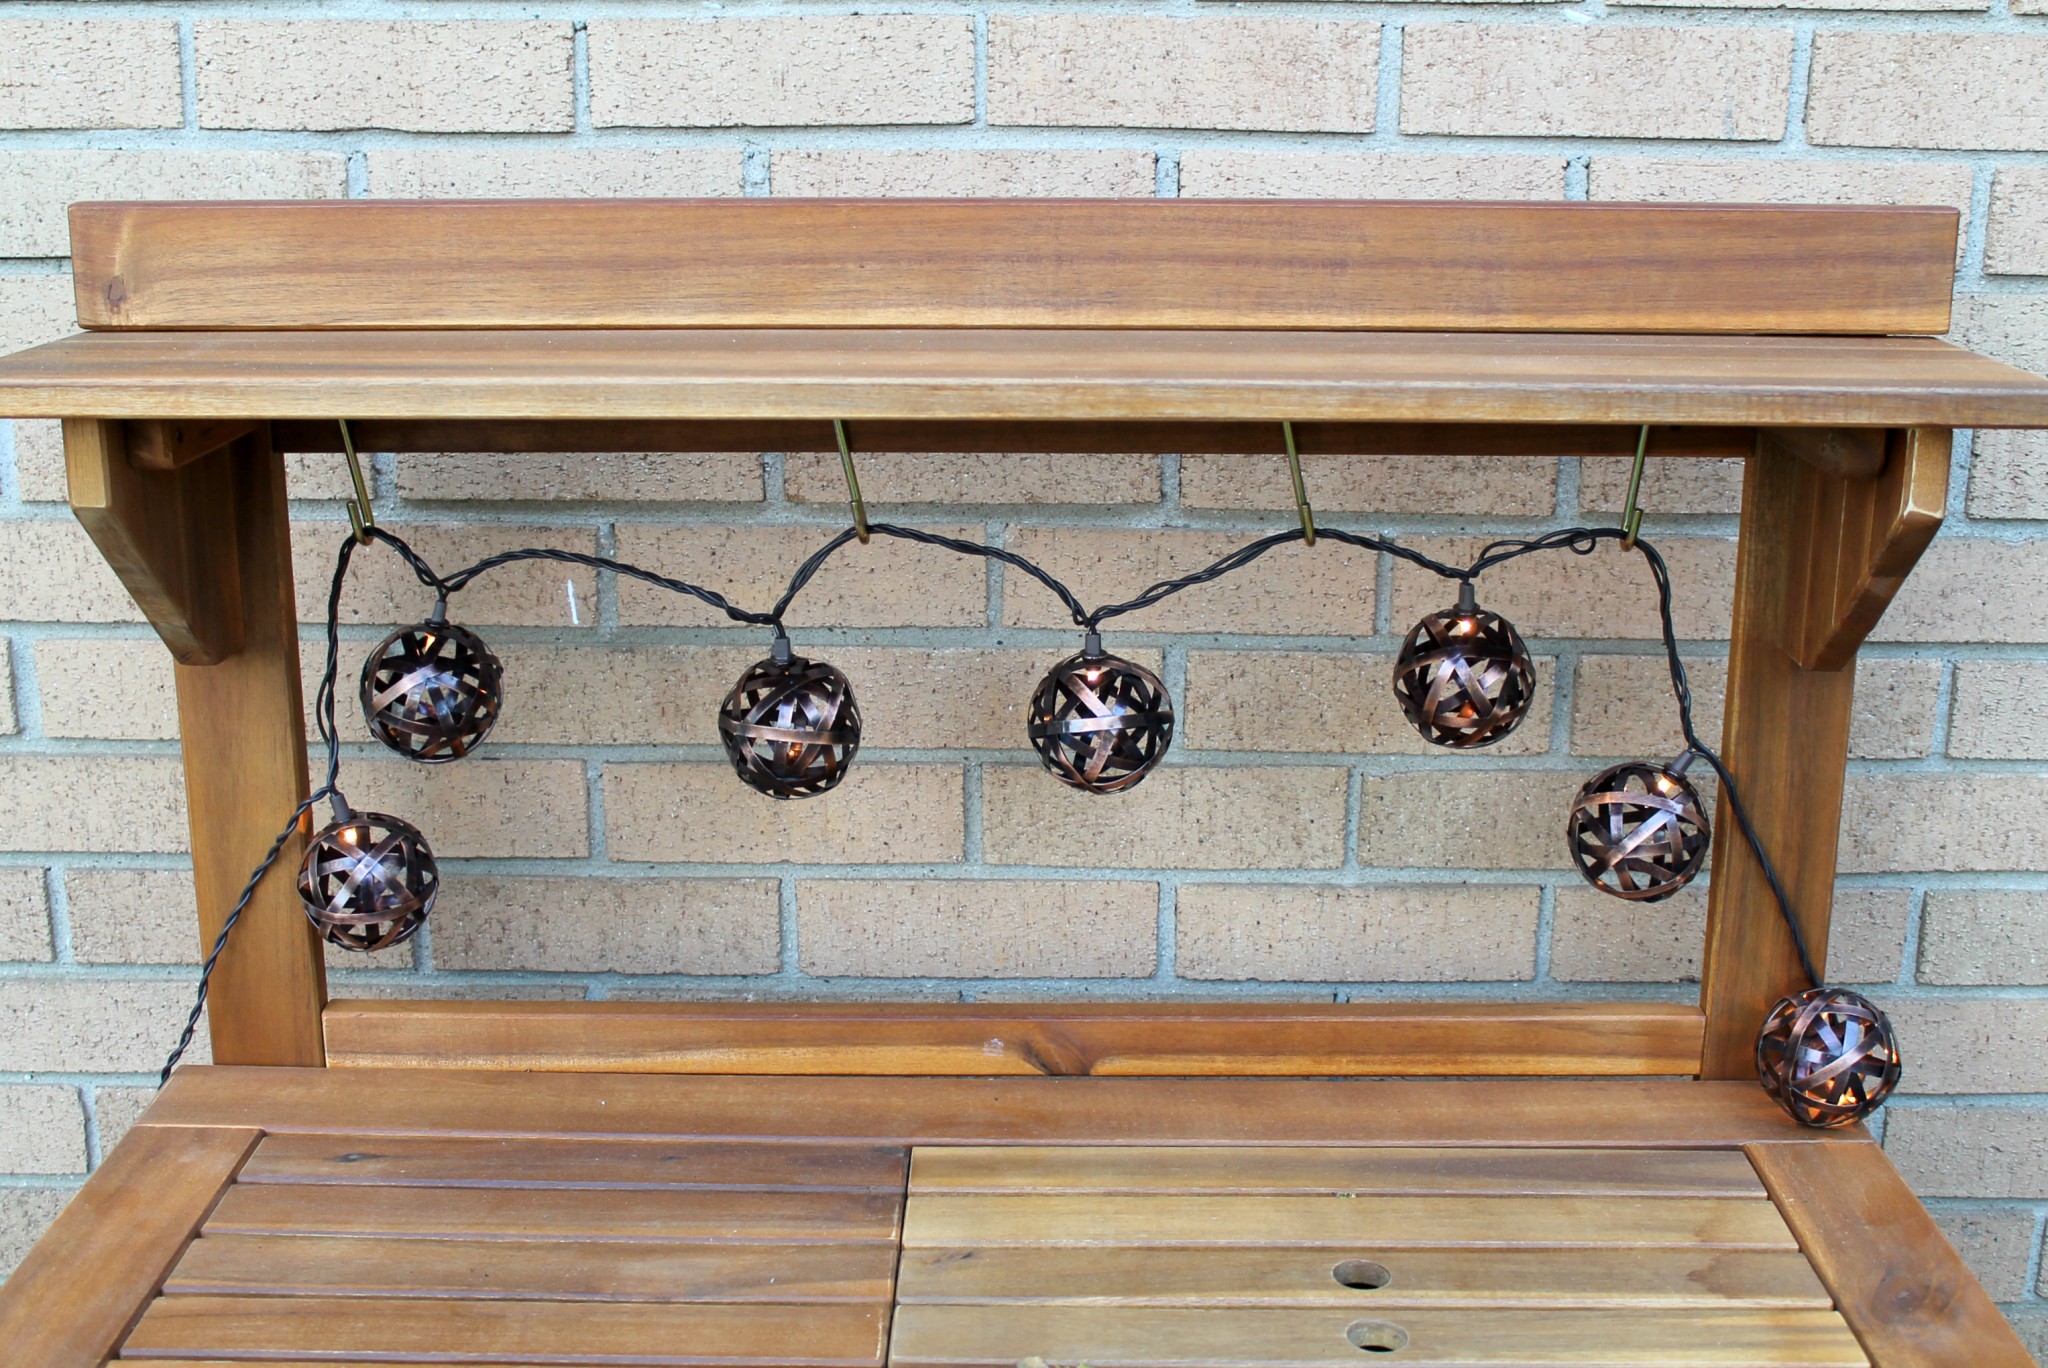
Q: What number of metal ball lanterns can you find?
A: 7